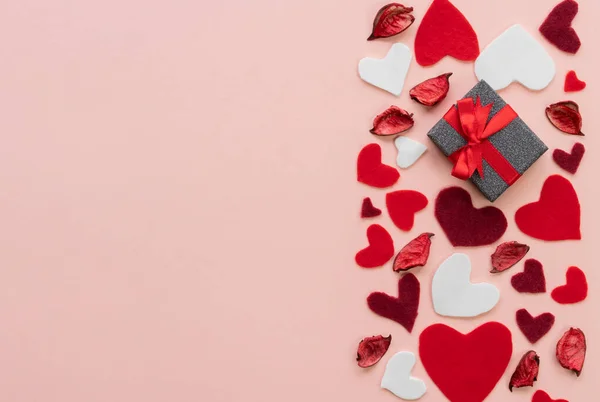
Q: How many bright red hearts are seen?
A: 9